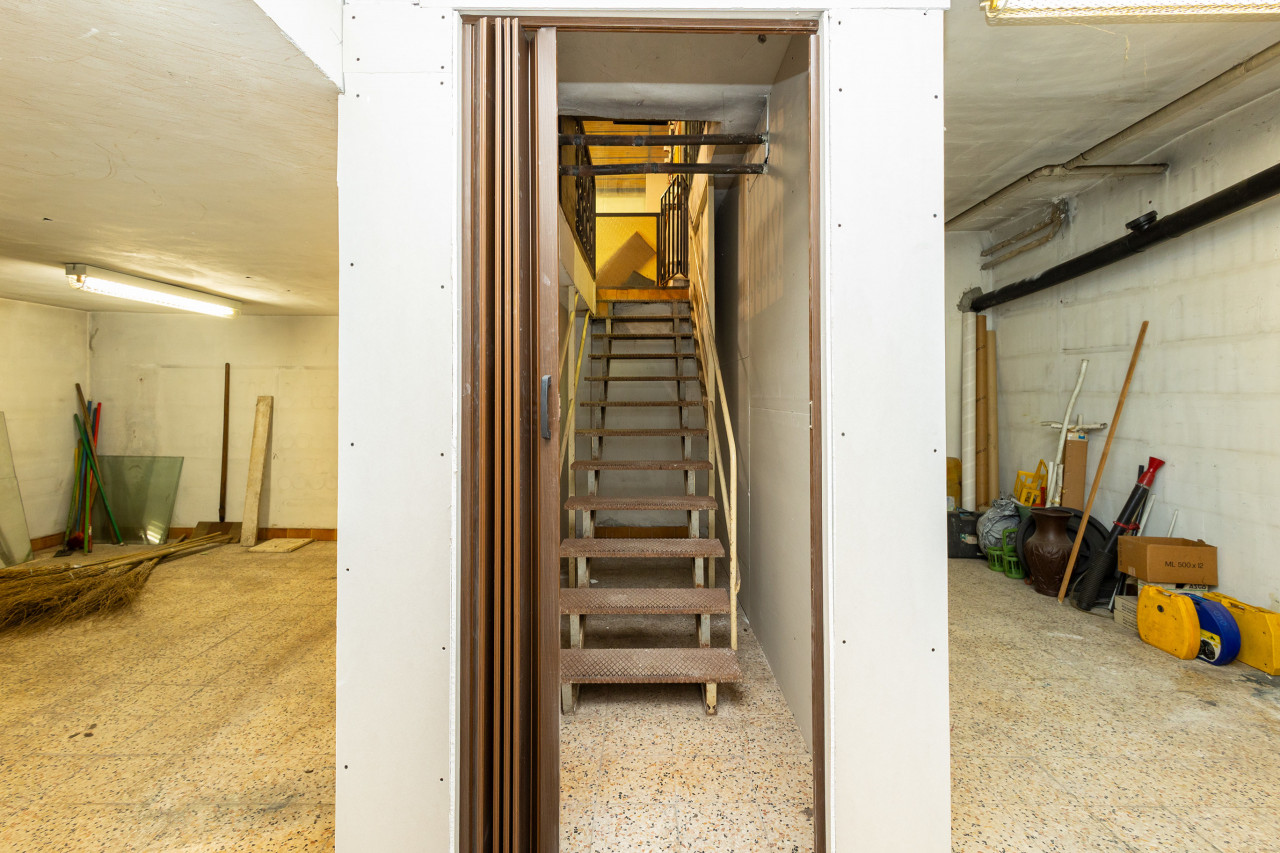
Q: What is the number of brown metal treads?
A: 12